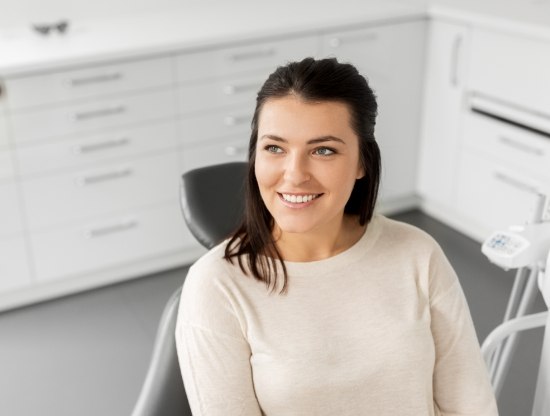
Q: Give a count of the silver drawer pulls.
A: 13